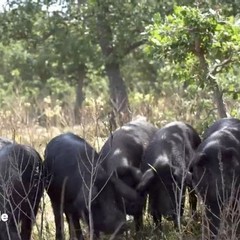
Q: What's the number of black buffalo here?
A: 5